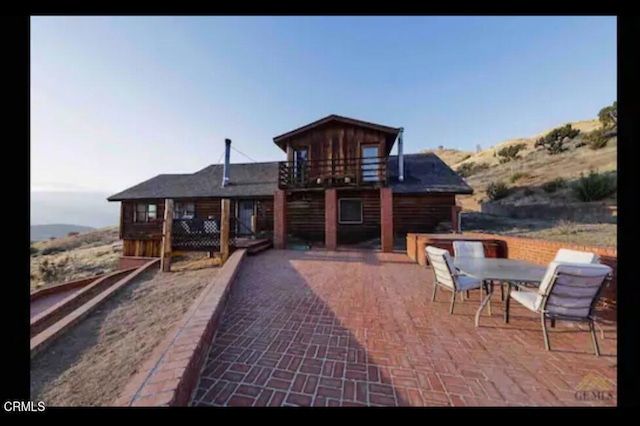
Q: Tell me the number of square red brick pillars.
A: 3